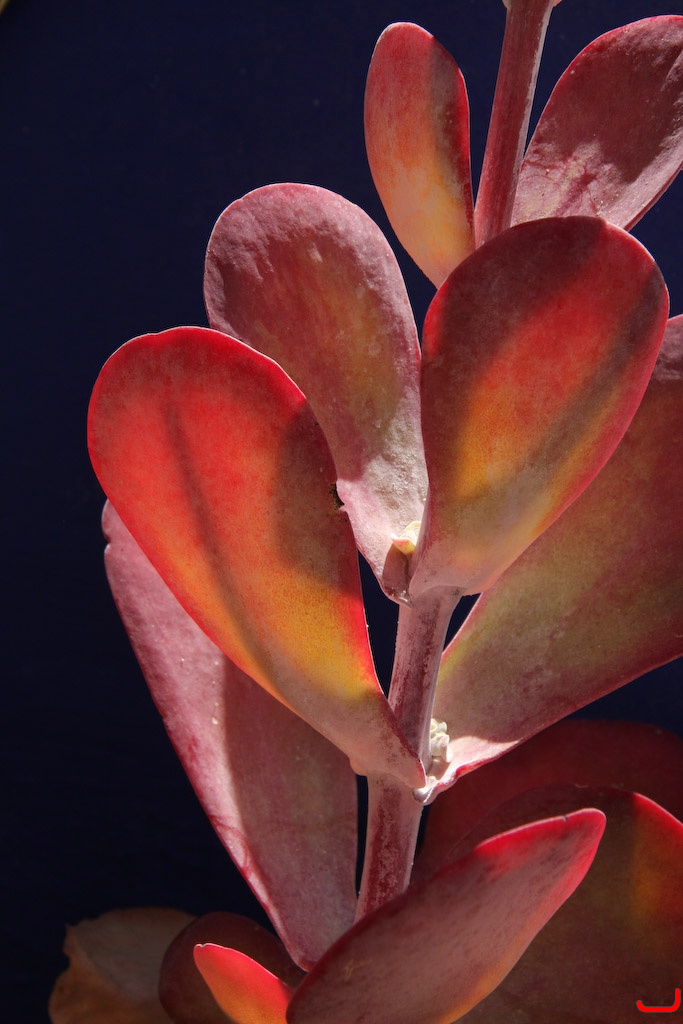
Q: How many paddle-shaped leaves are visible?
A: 13